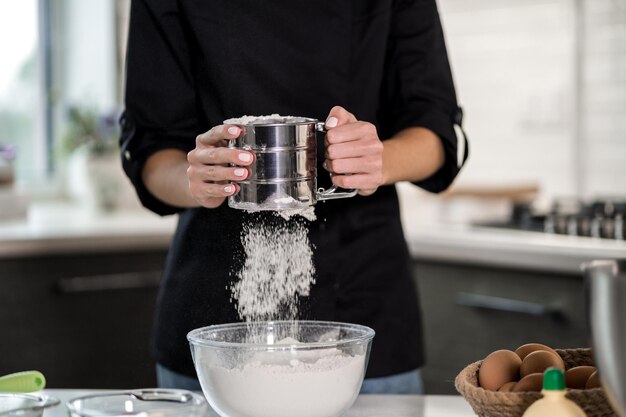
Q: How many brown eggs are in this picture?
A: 7